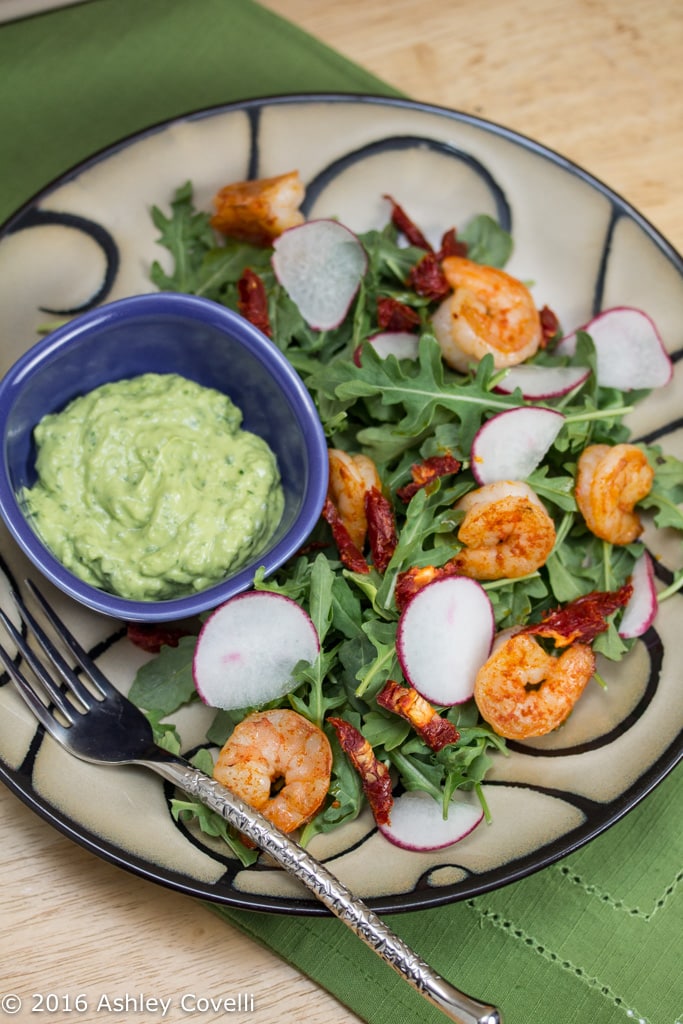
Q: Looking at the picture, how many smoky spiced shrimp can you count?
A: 7